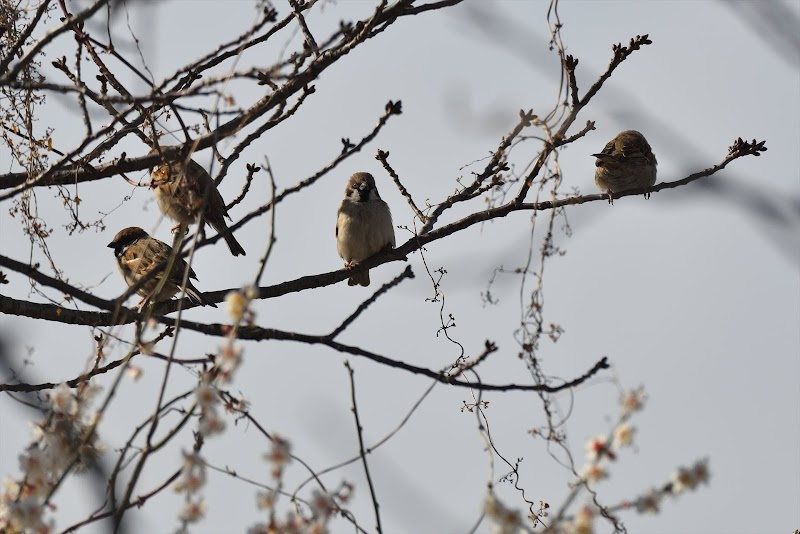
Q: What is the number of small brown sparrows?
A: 4